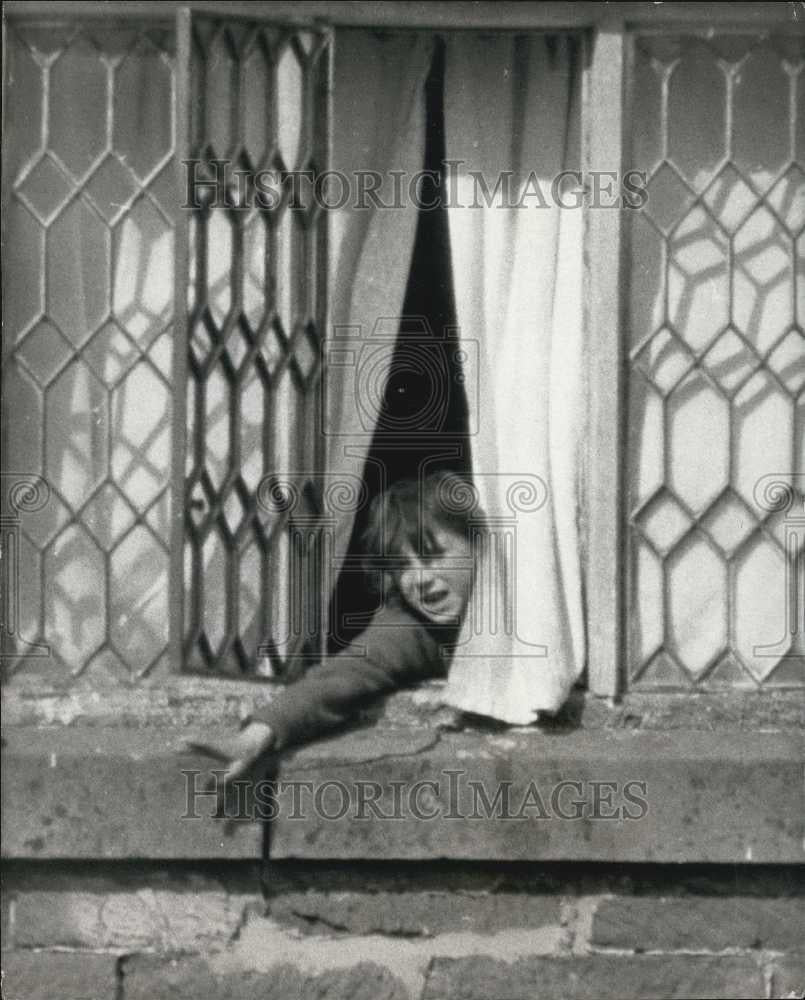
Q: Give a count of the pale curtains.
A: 2